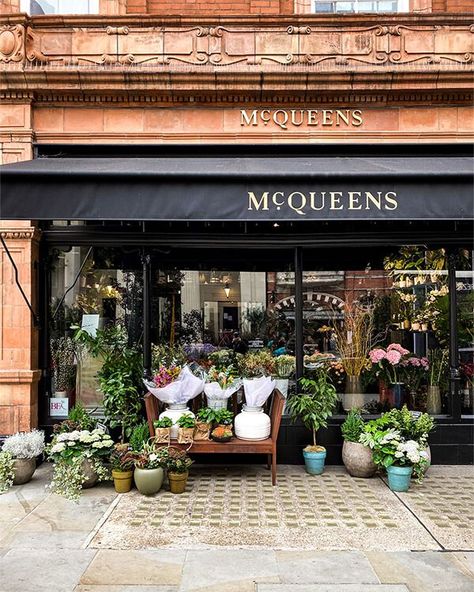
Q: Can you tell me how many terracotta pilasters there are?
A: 1